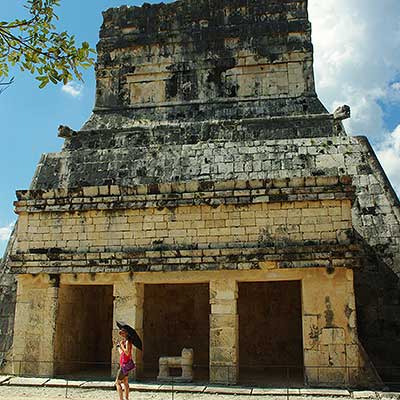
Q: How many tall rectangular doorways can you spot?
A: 3